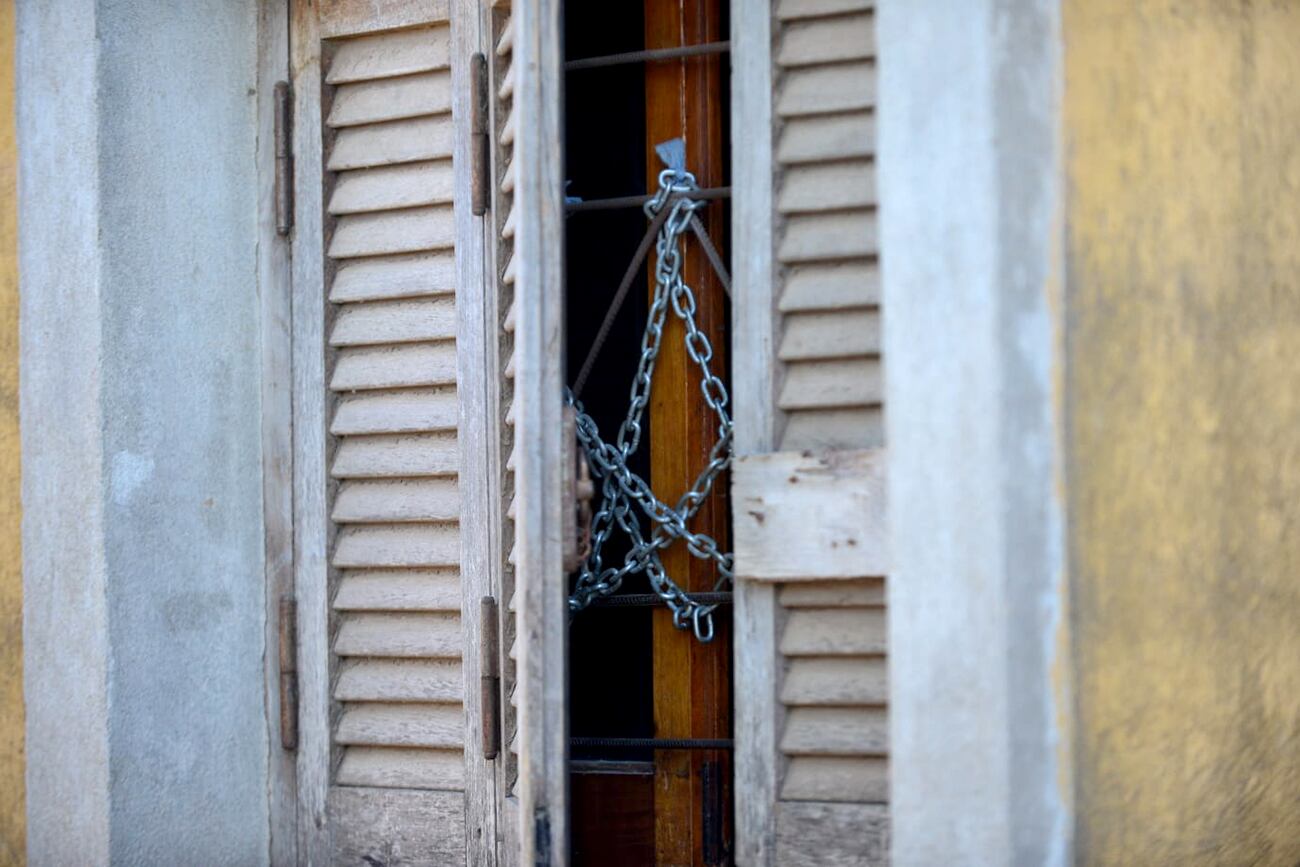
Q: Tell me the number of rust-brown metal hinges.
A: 4